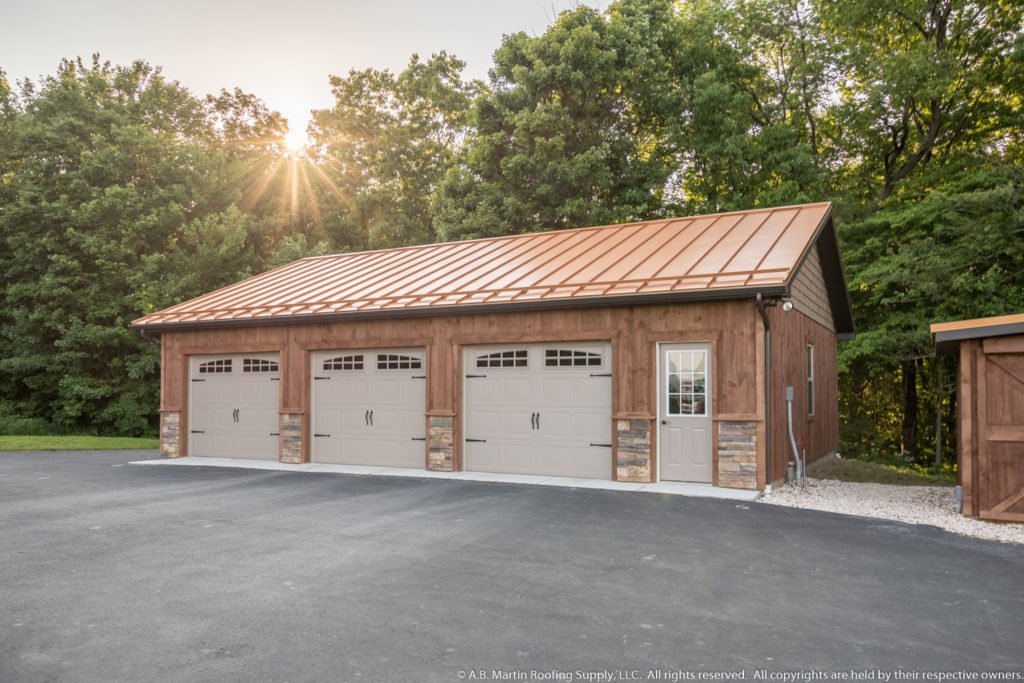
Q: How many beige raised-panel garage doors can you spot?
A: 3